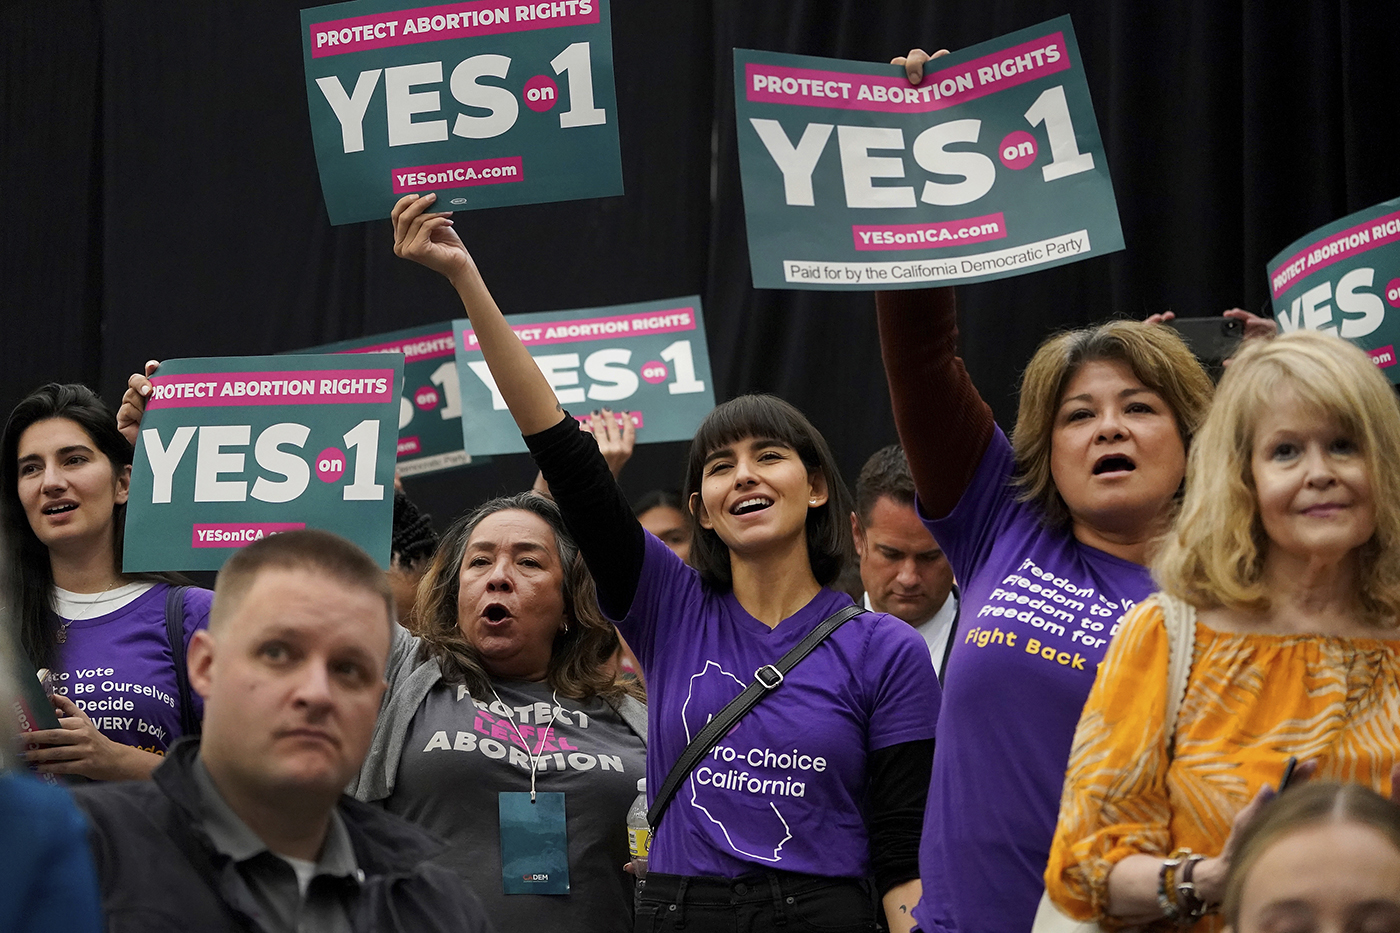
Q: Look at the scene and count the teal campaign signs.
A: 6